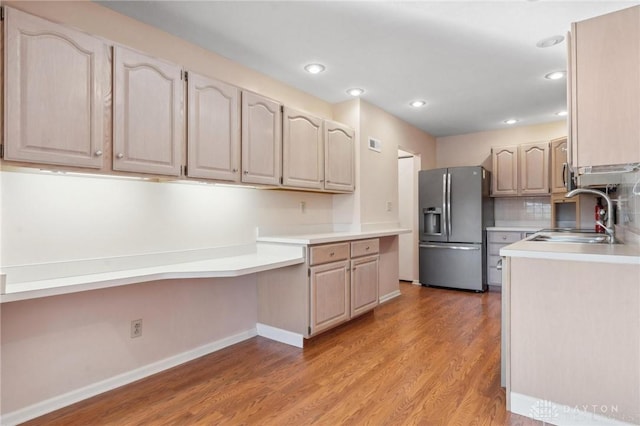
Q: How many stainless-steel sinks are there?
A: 1